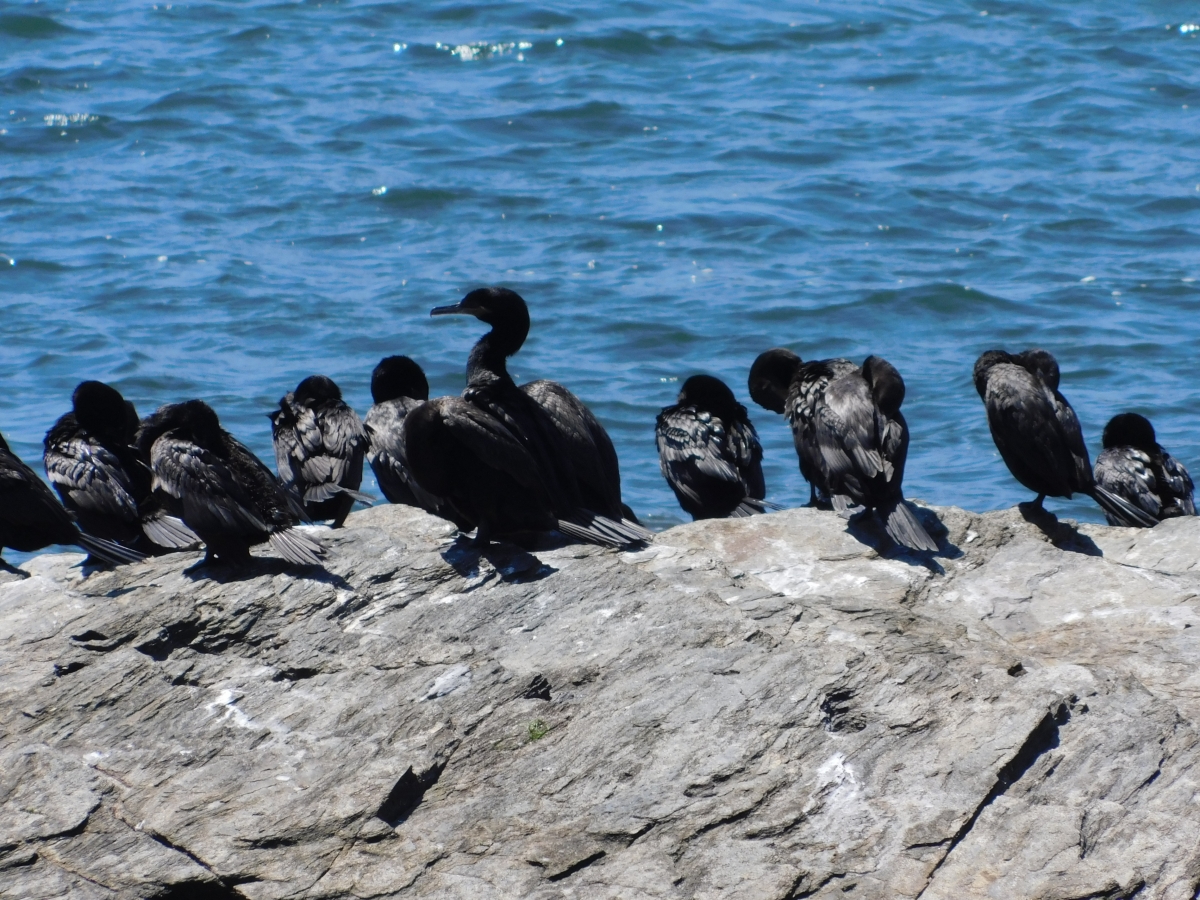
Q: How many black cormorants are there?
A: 11